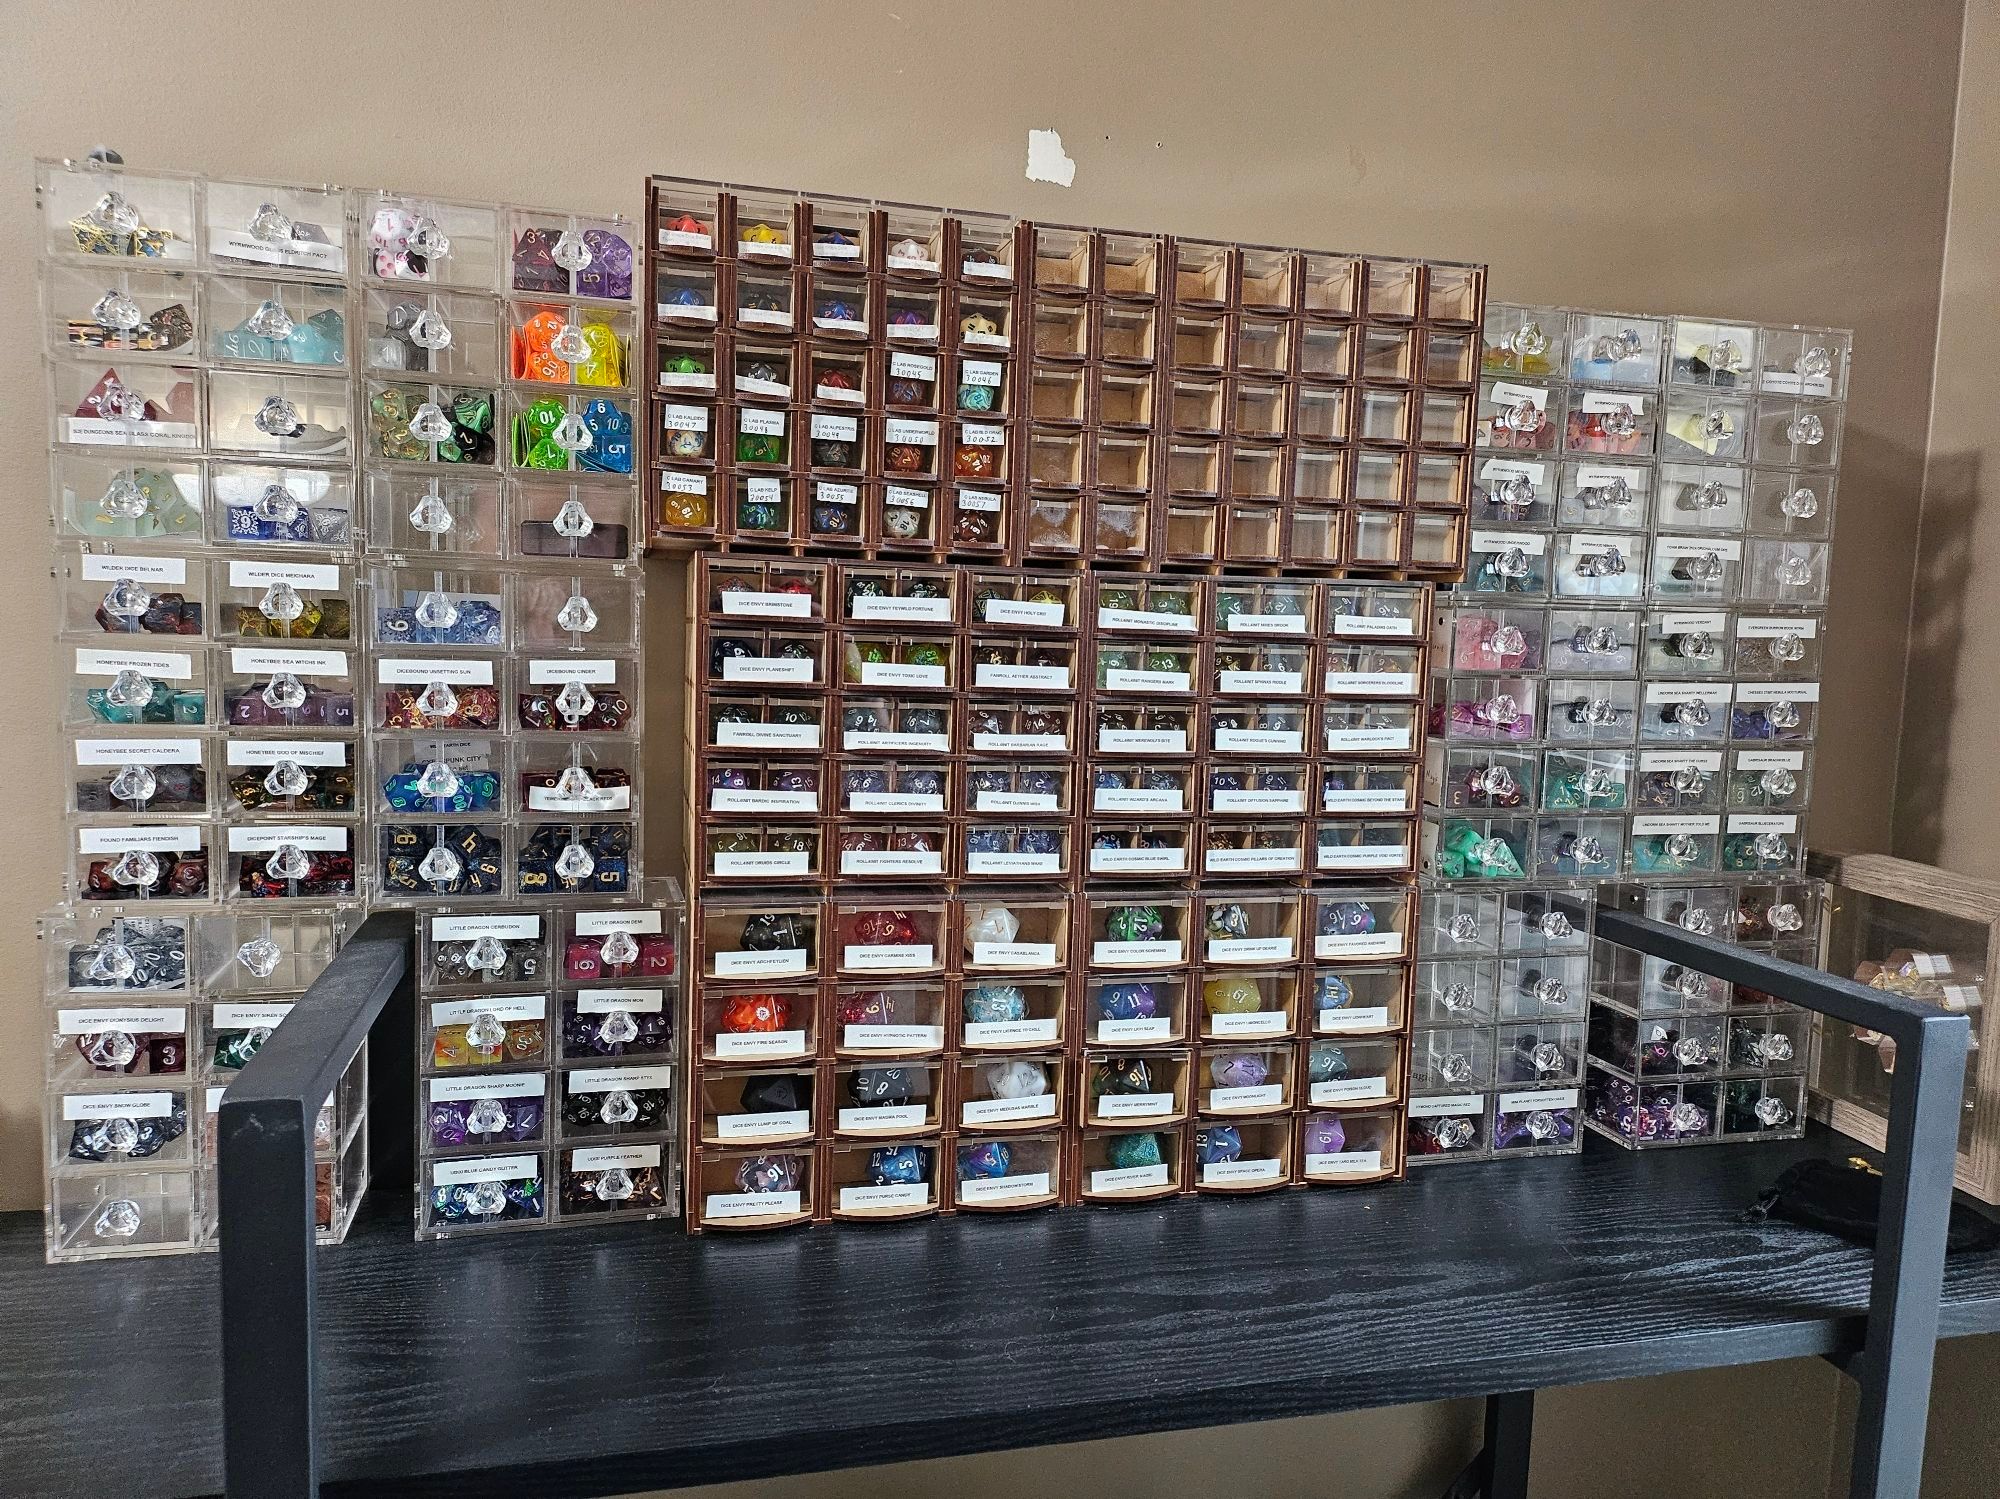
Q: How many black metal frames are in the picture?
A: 2